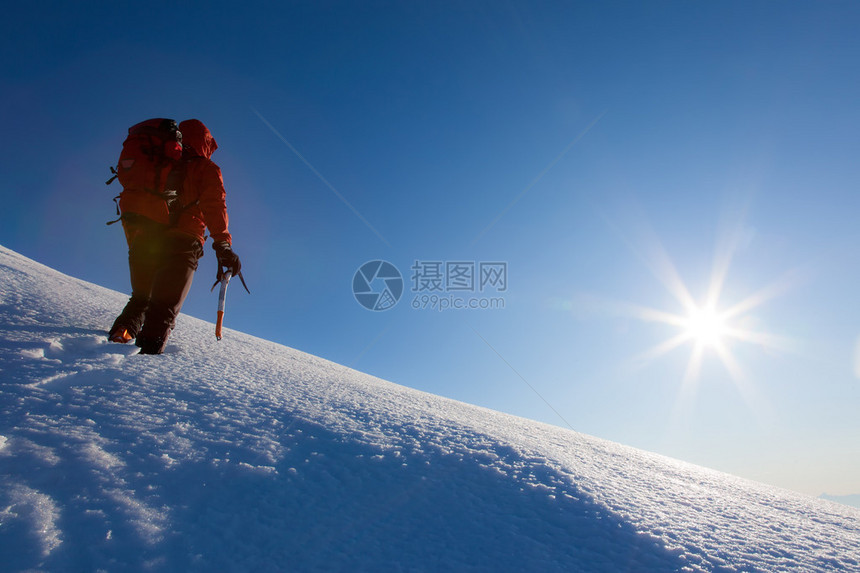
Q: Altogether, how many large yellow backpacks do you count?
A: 0